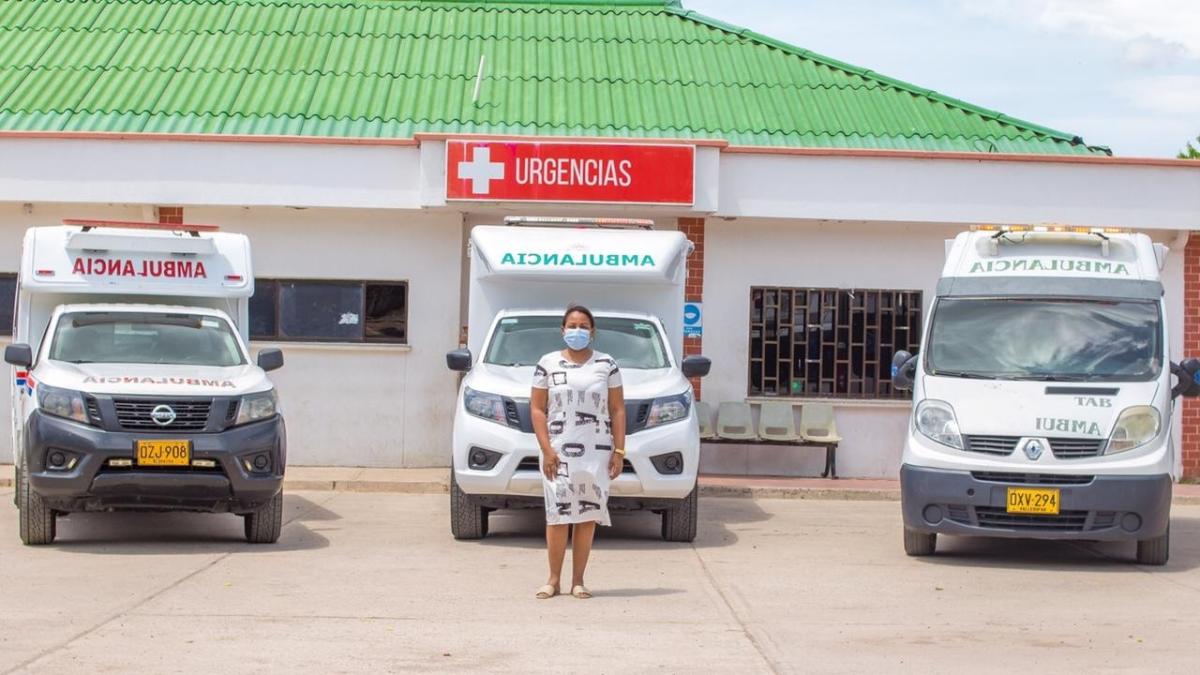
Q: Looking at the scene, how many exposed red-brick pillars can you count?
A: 3